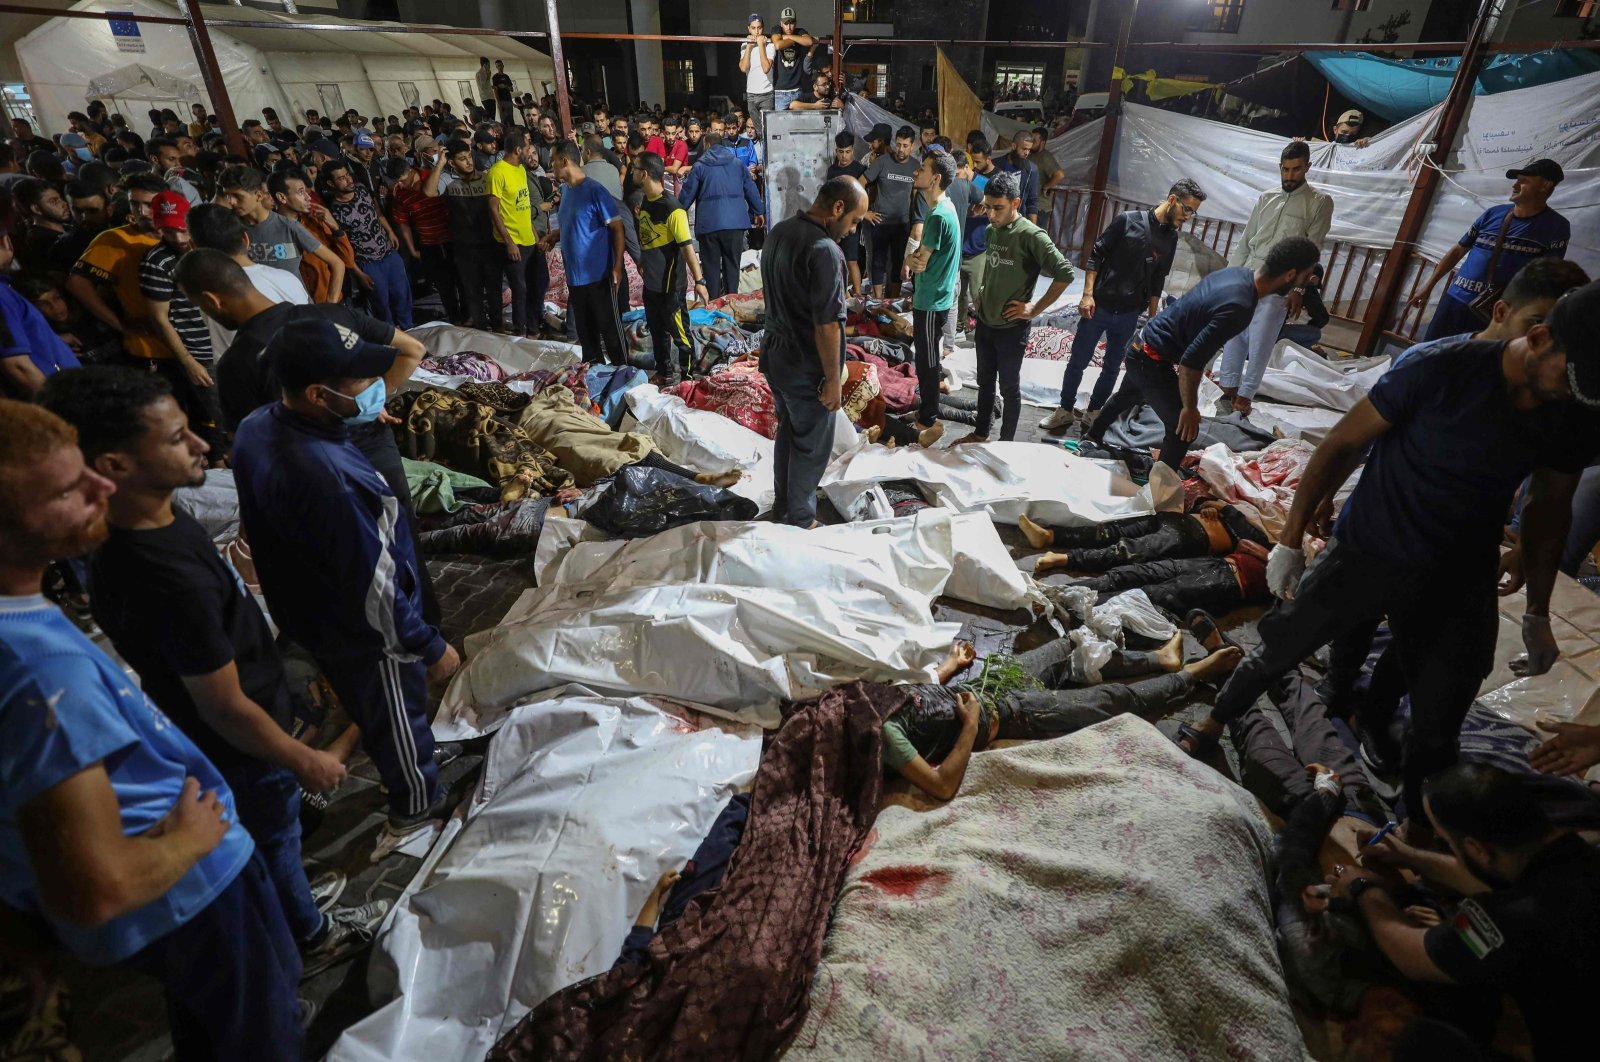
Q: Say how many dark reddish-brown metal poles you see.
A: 5